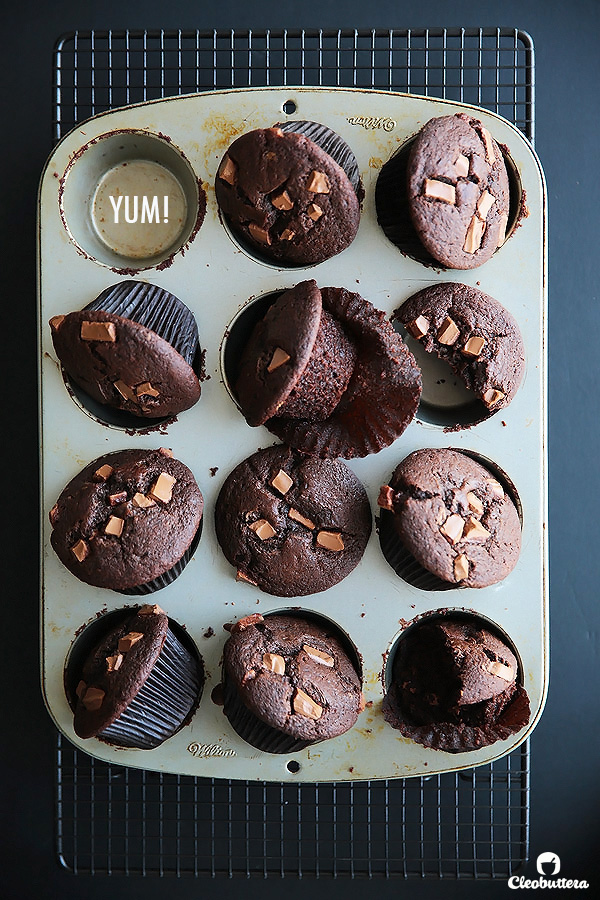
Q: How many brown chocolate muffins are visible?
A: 11